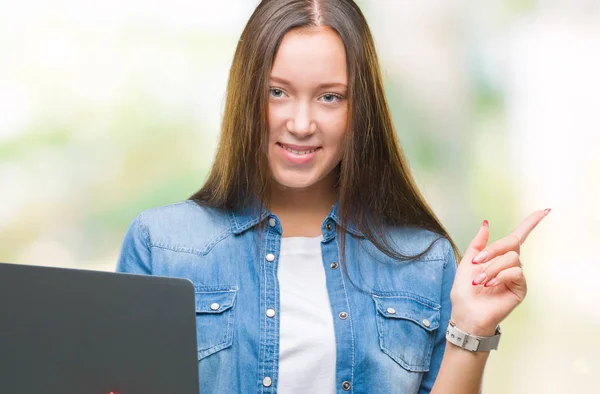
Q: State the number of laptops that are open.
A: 1